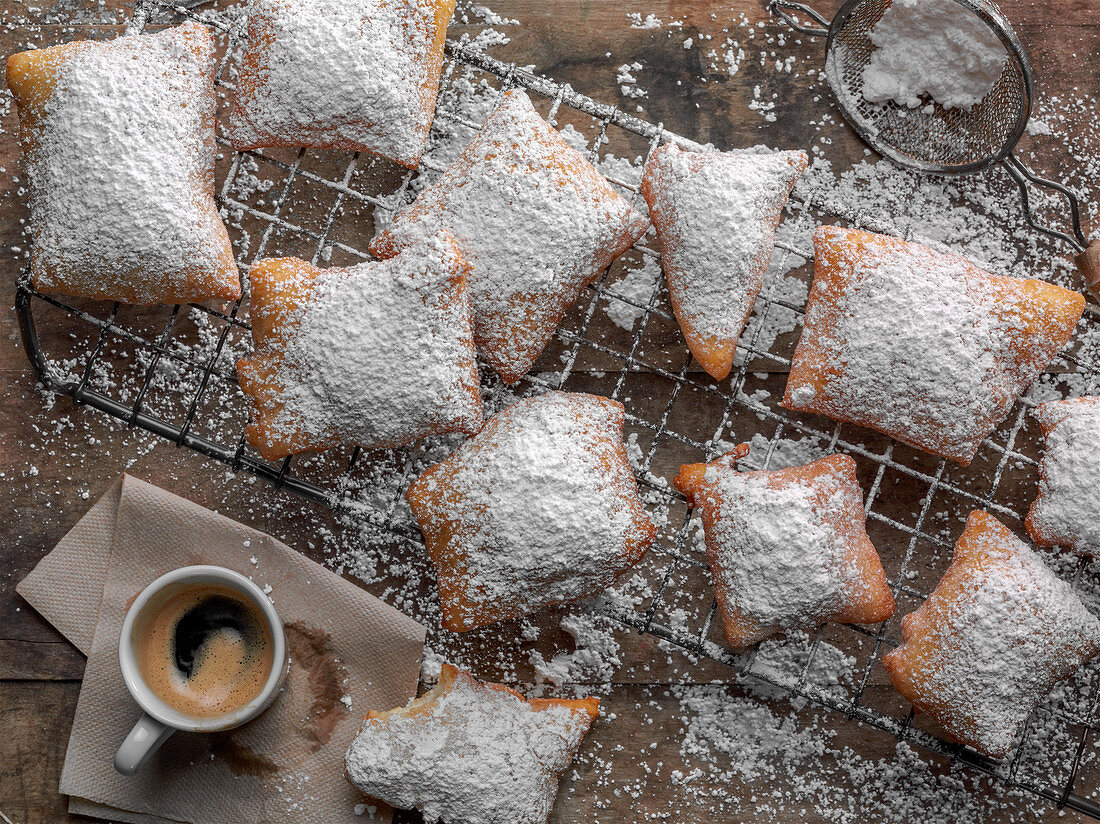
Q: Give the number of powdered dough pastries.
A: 11